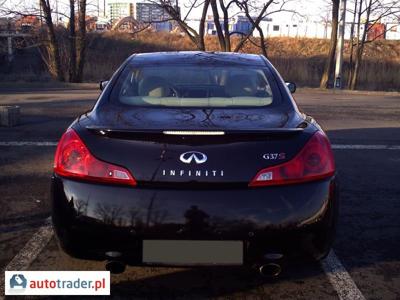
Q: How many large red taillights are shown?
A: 2